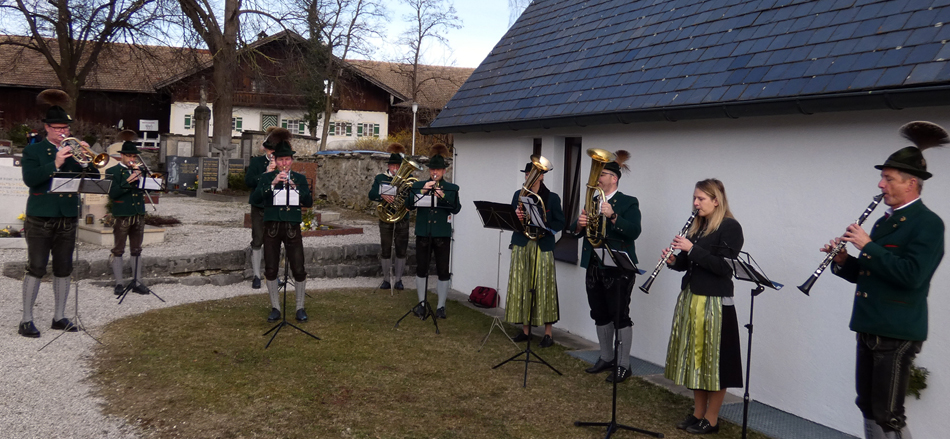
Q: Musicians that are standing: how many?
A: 10